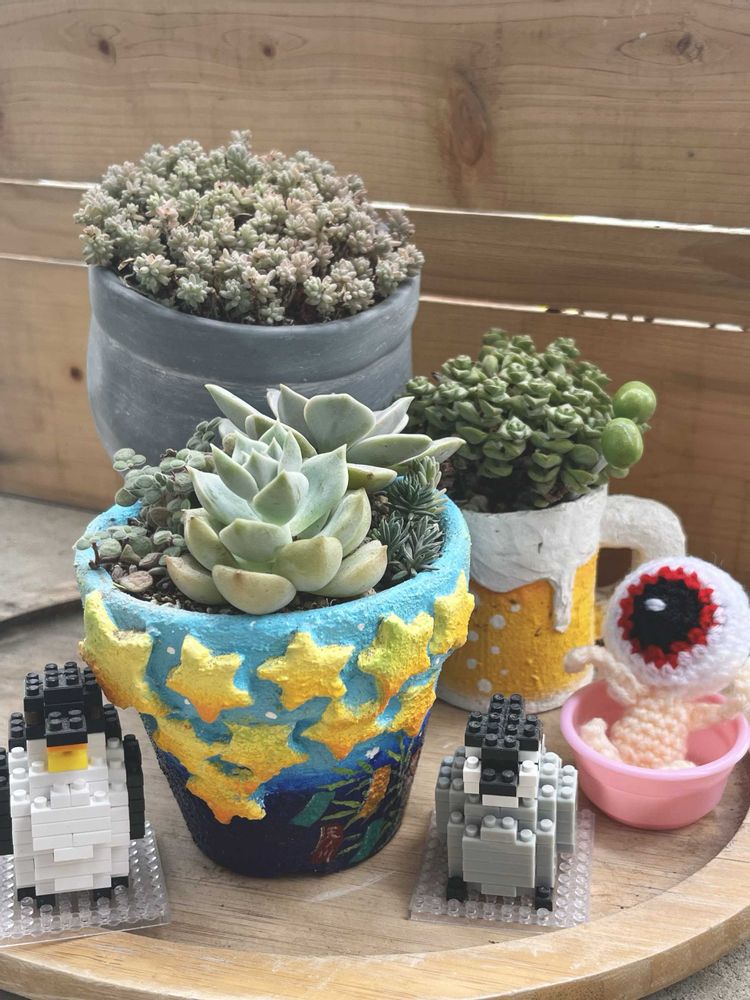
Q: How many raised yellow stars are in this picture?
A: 10